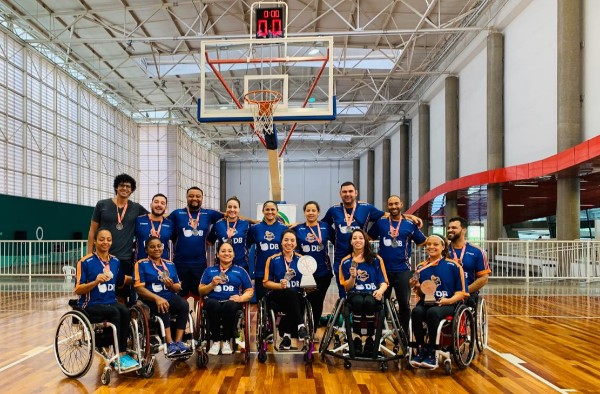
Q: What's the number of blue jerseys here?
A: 14